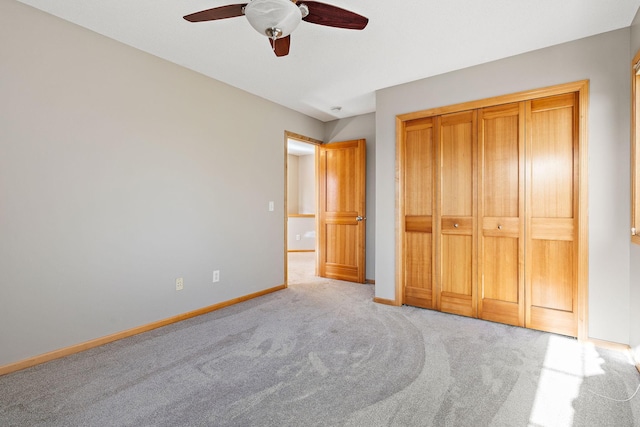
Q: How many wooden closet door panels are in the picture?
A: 4